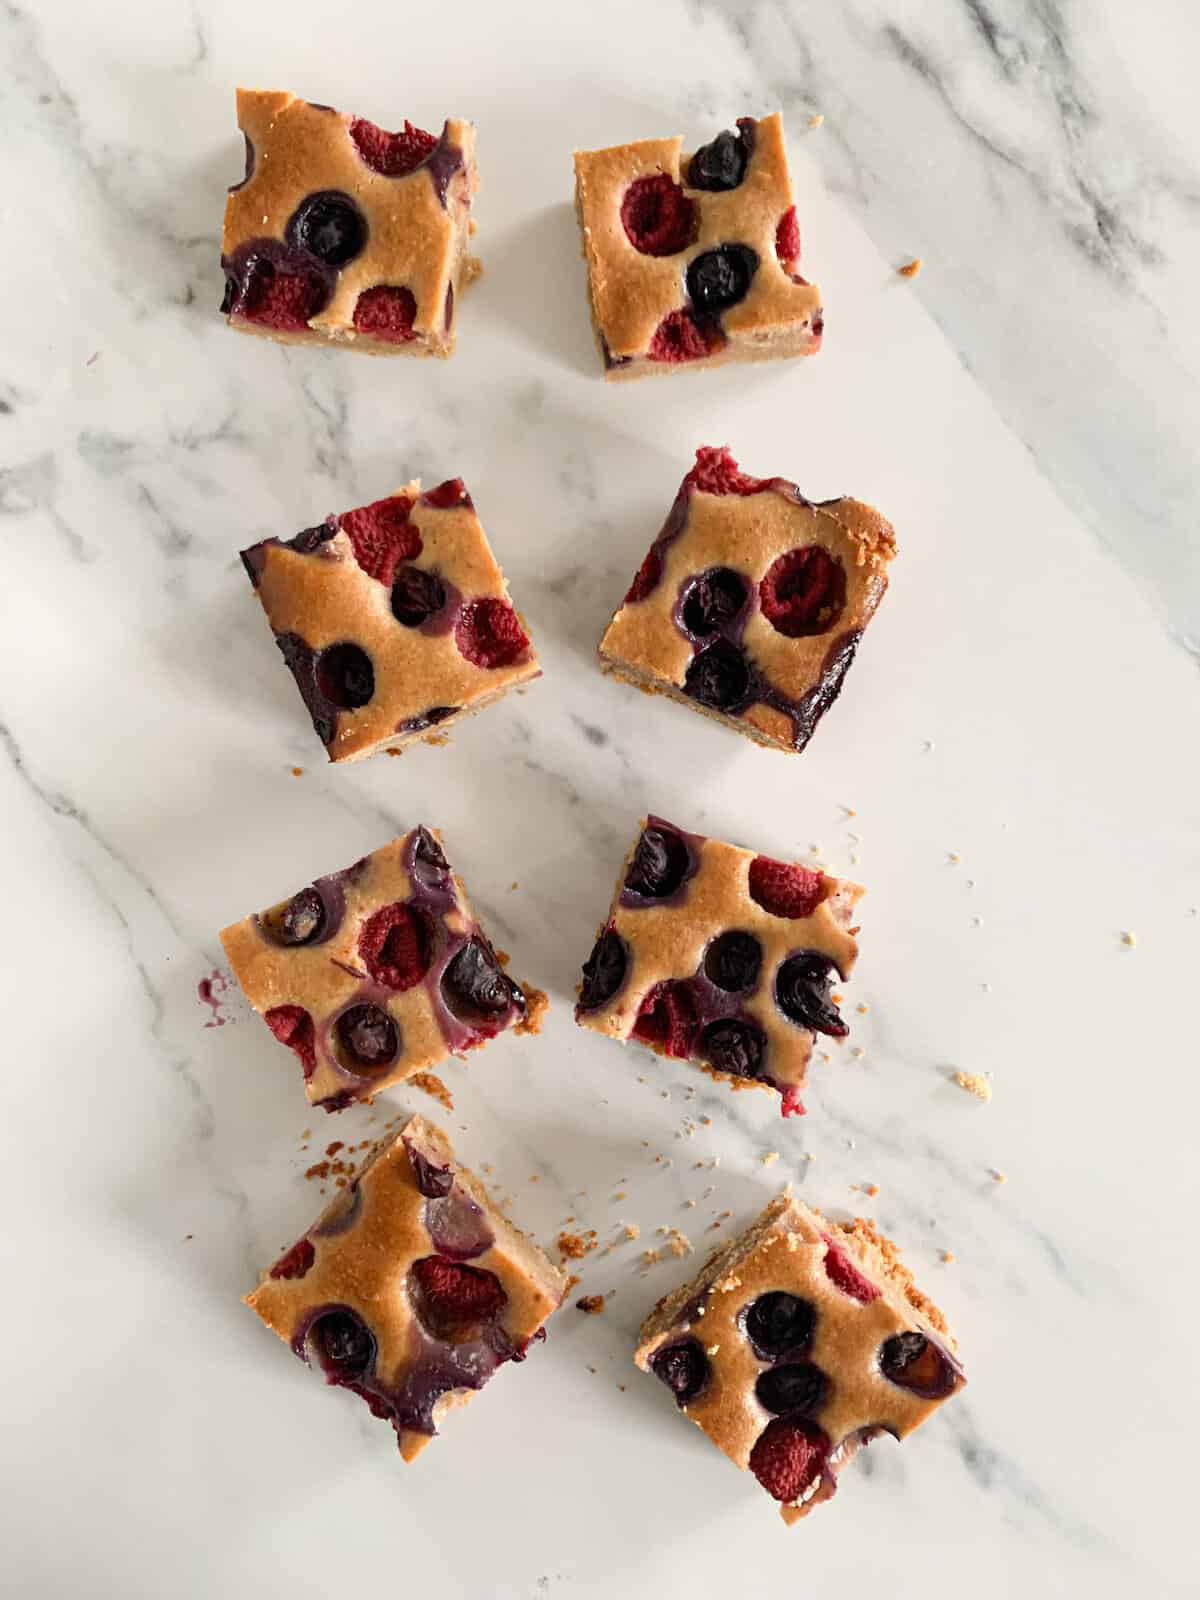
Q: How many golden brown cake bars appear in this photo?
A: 8